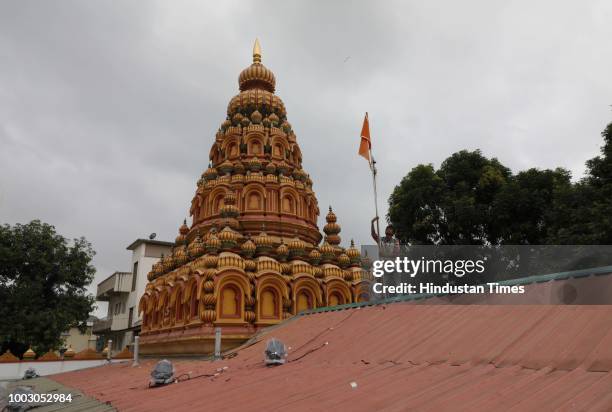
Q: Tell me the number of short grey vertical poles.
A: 3